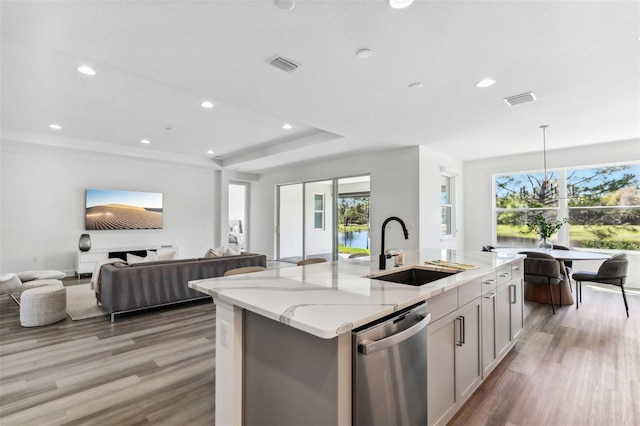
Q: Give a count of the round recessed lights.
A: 8